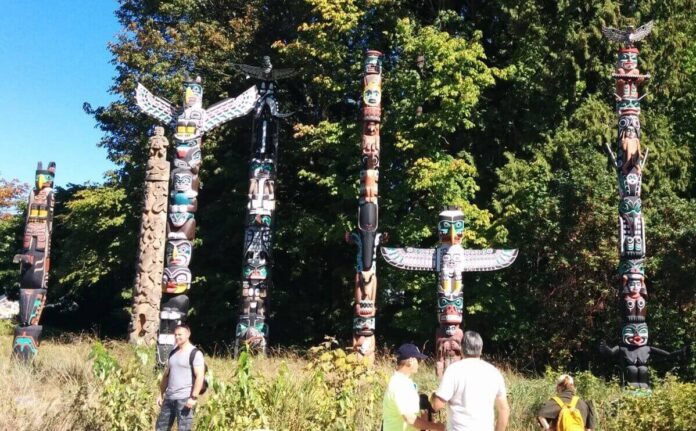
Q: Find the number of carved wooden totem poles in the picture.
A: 7